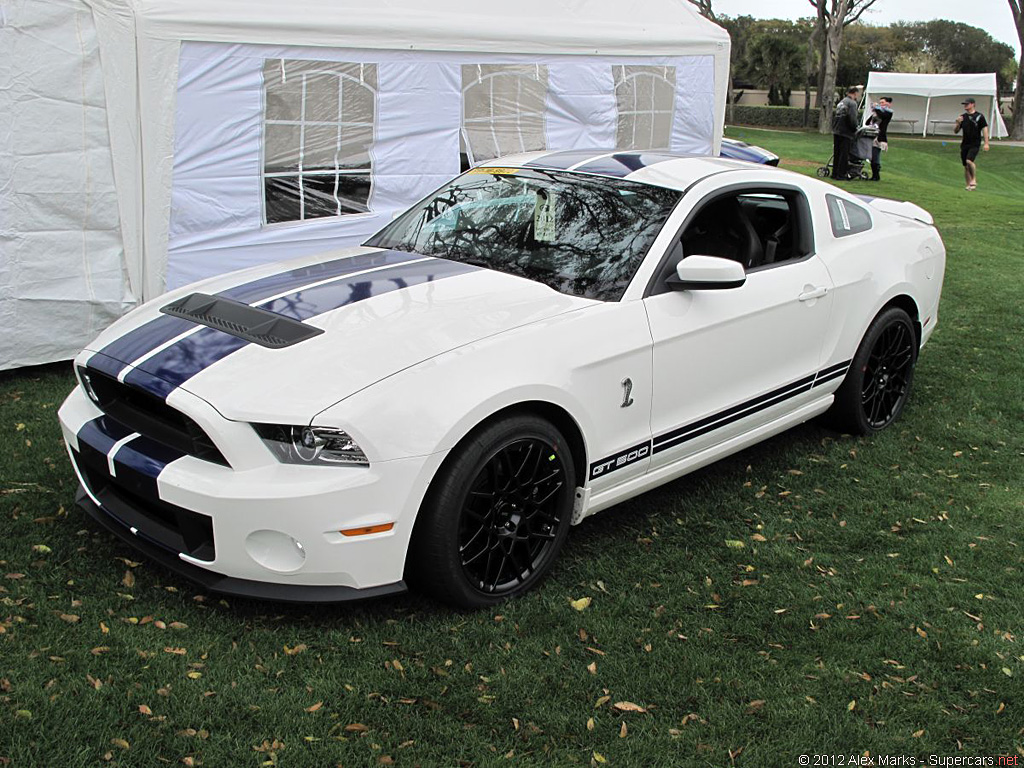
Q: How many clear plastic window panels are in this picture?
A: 3